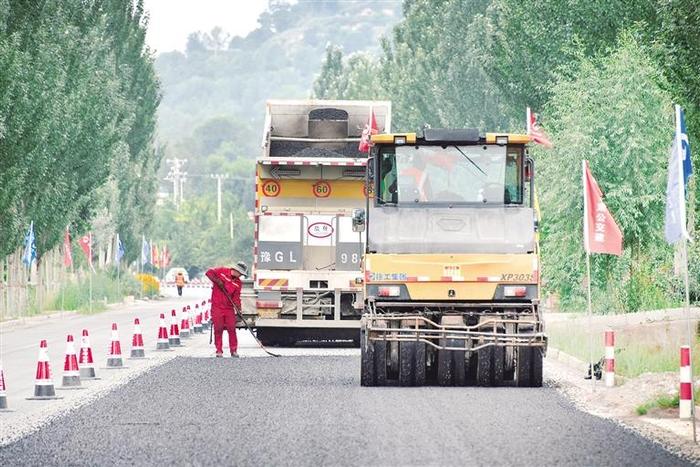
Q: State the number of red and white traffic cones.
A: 13